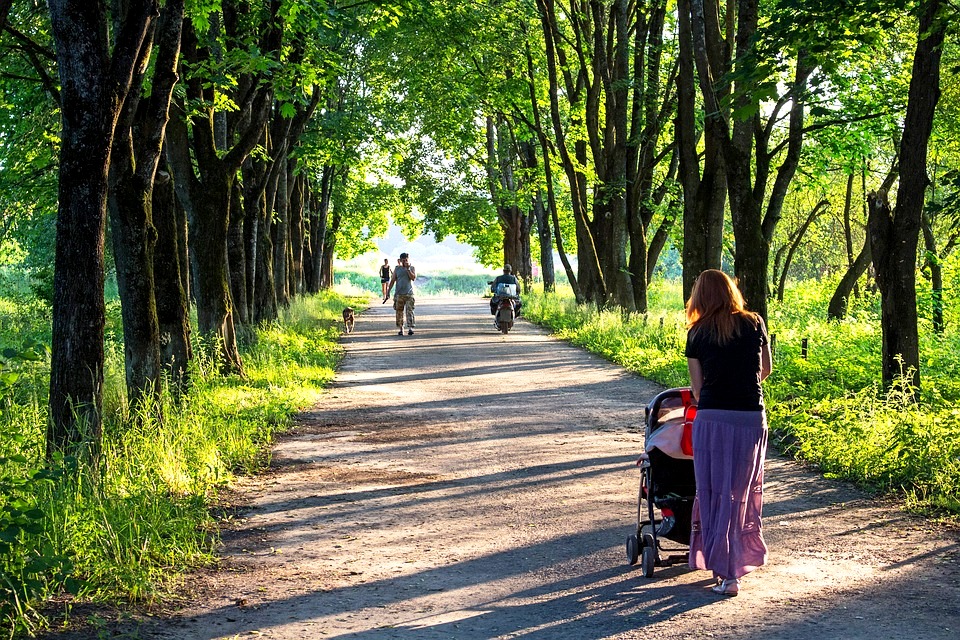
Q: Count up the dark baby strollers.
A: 1